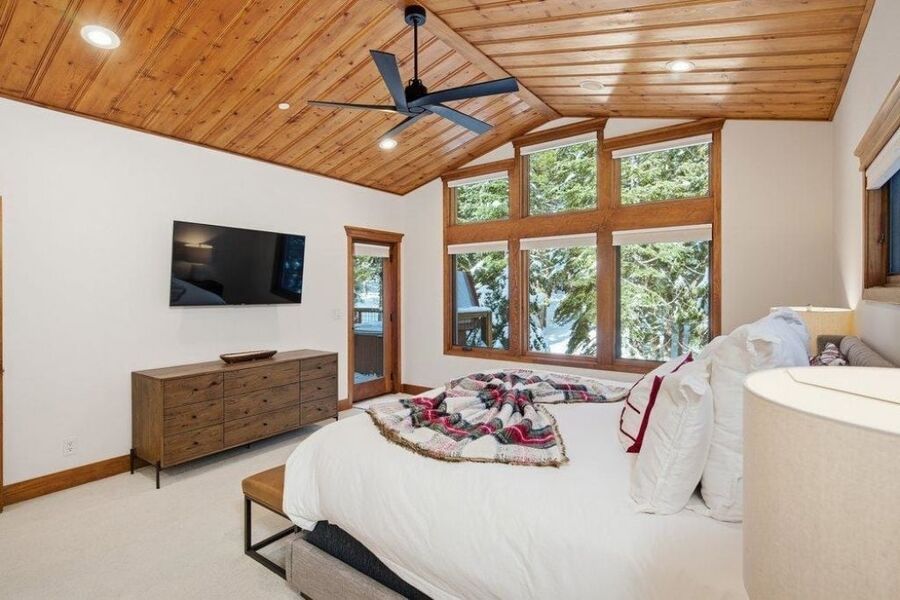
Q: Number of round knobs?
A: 9